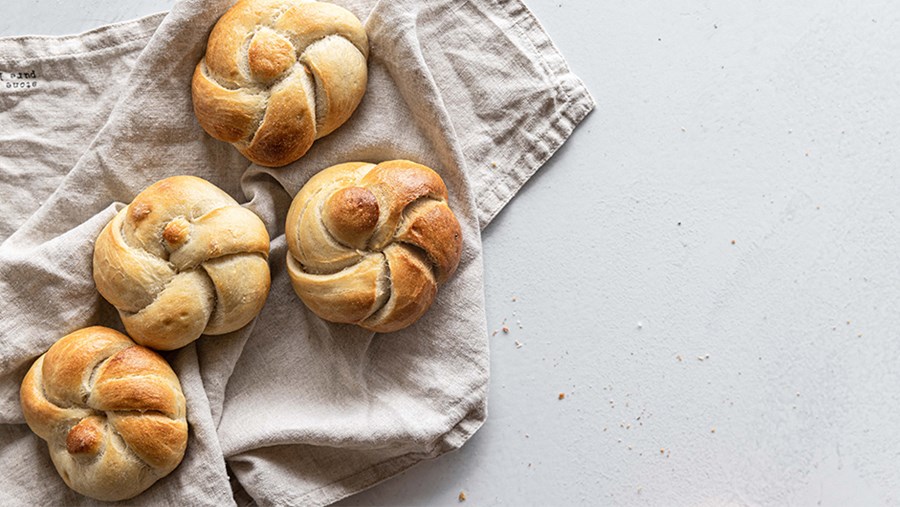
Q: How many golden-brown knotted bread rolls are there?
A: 4